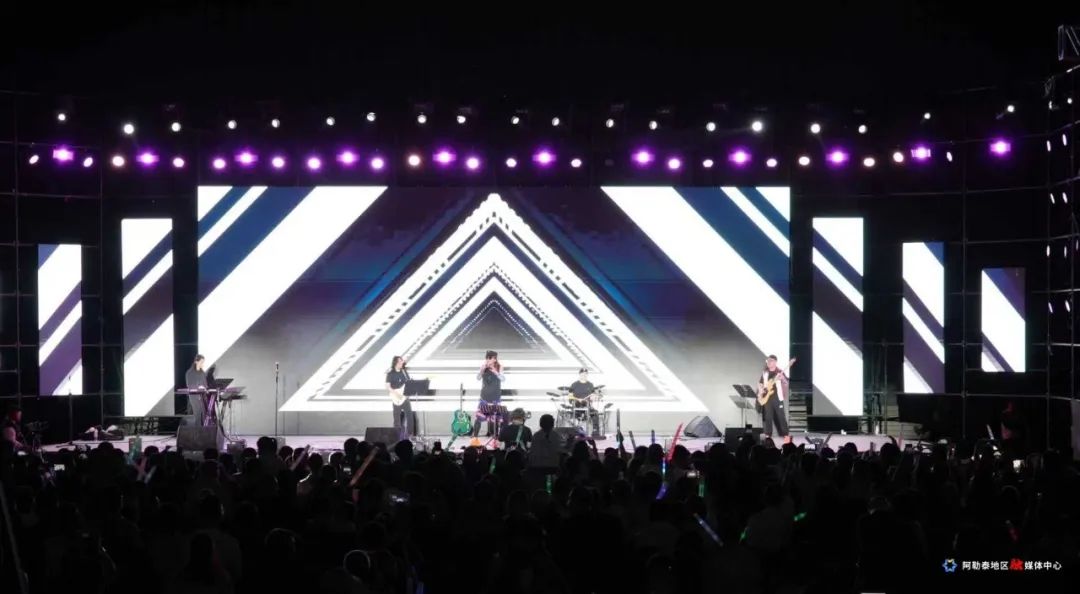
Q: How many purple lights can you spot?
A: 11